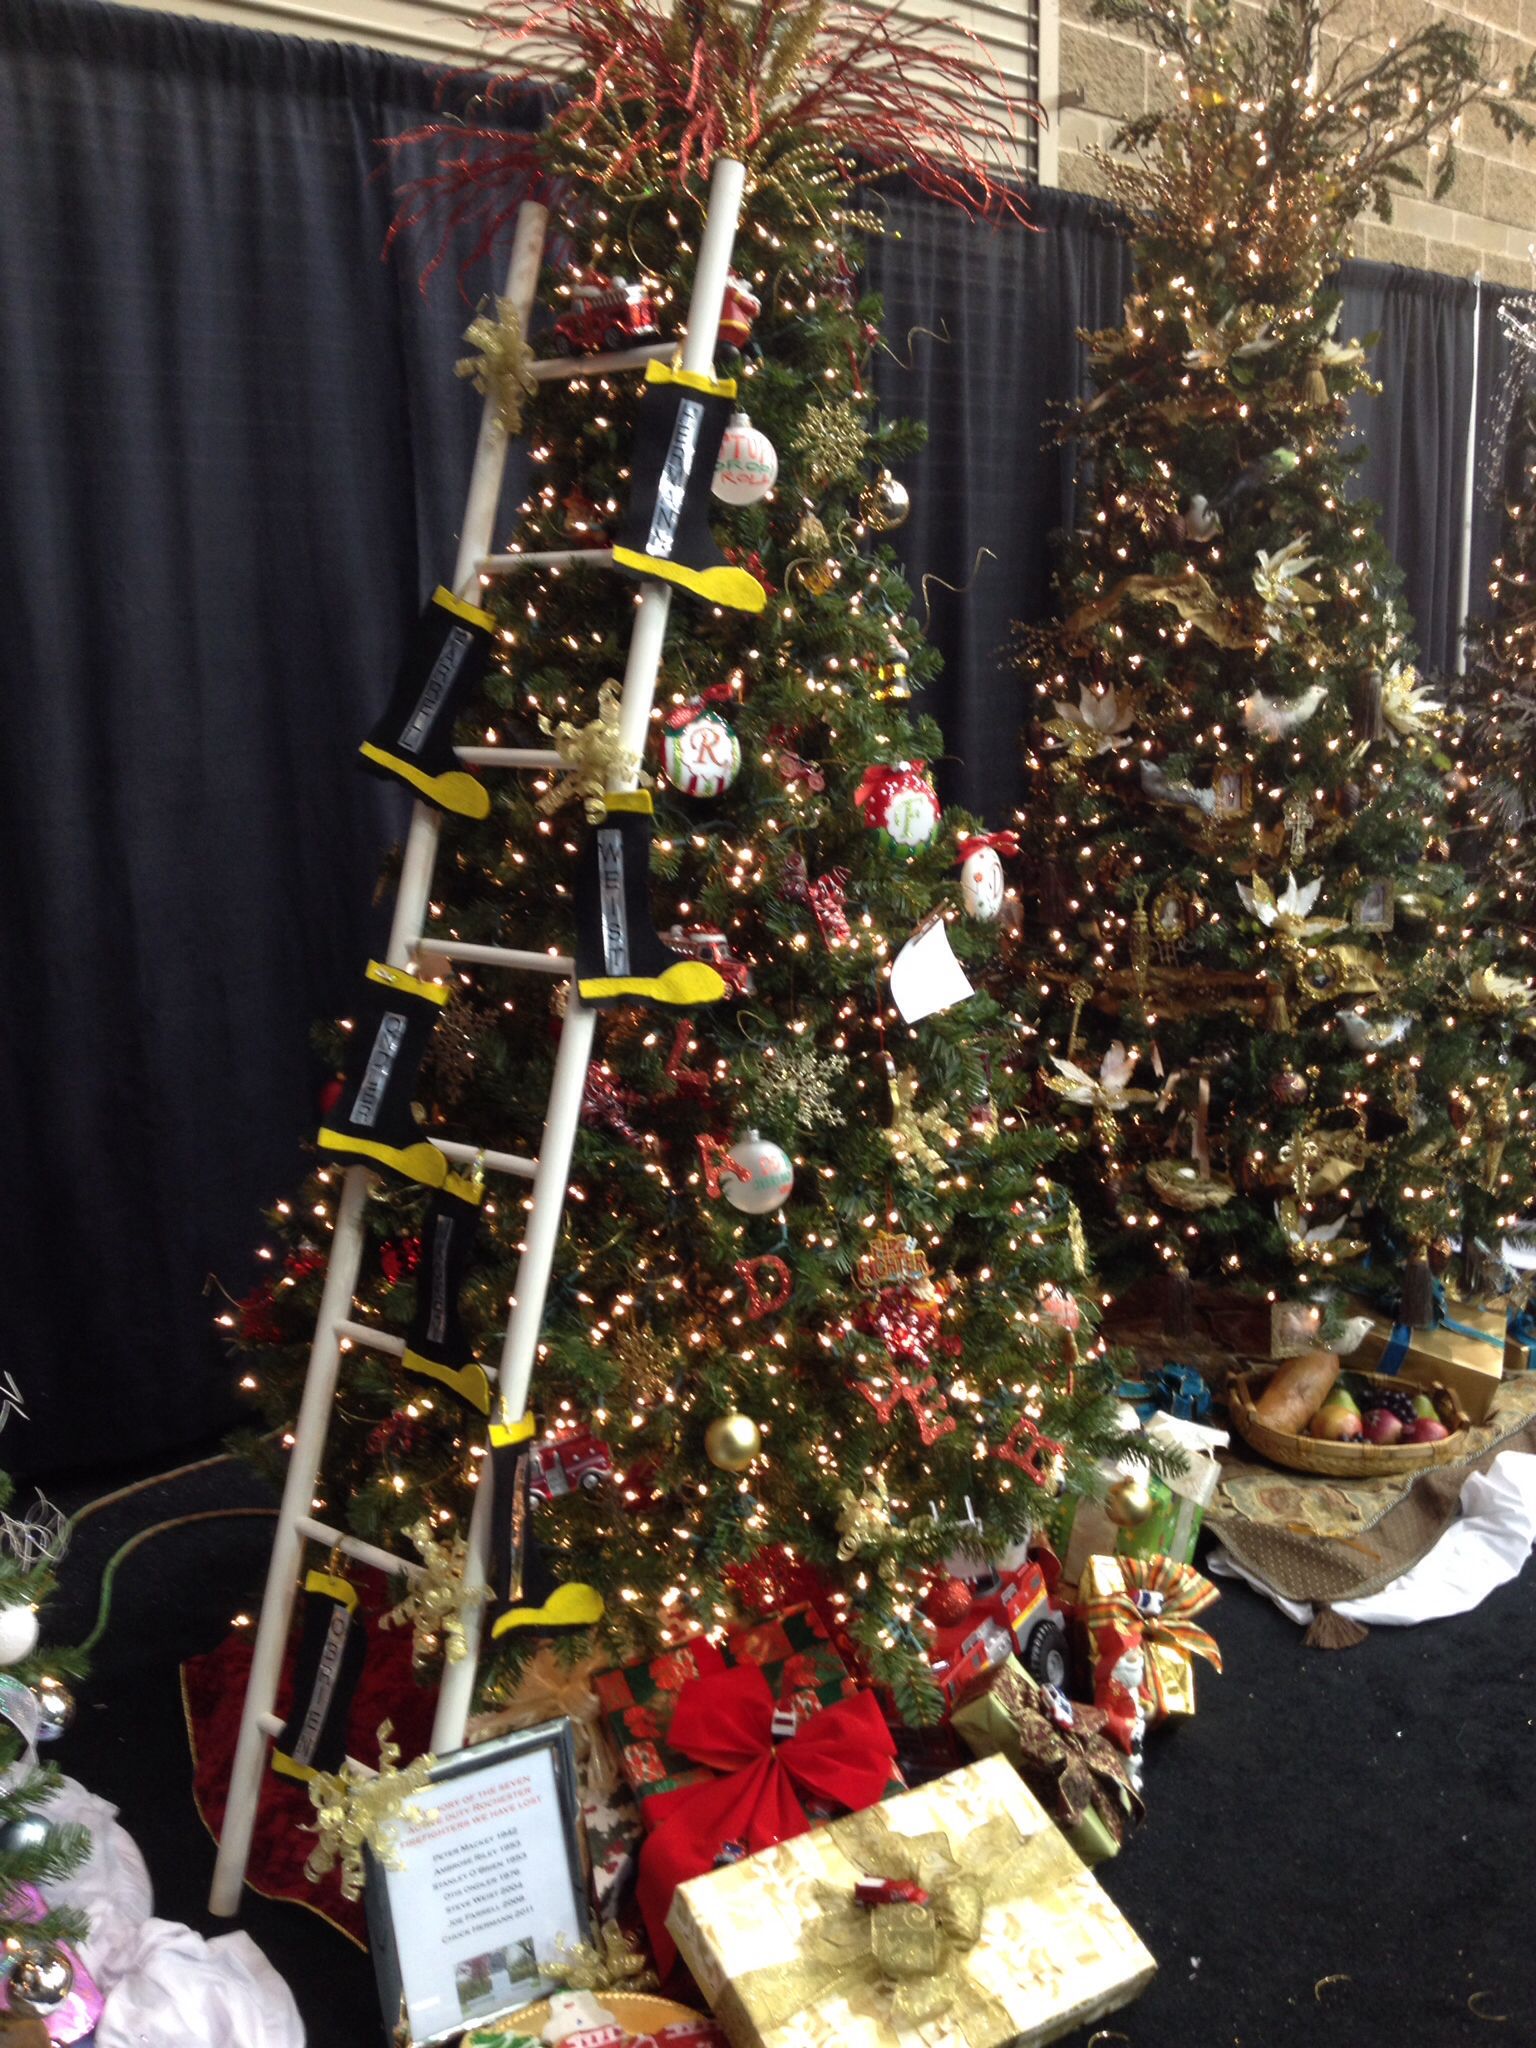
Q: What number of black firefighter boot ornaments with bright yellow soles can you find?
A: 7